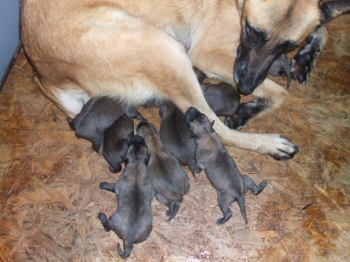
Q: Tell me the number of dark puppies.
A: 8